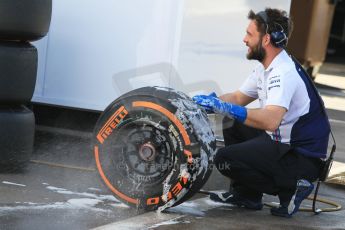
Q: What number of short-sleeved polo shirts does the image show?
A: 1